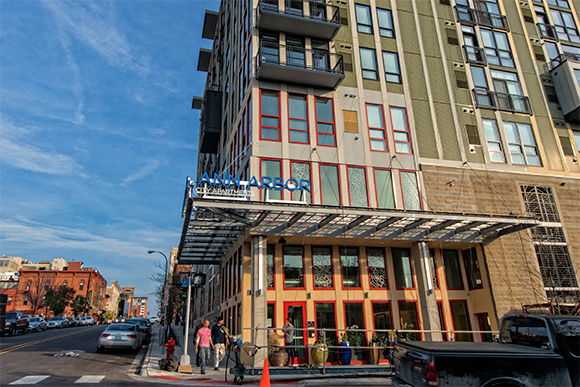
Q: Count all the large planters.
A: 4